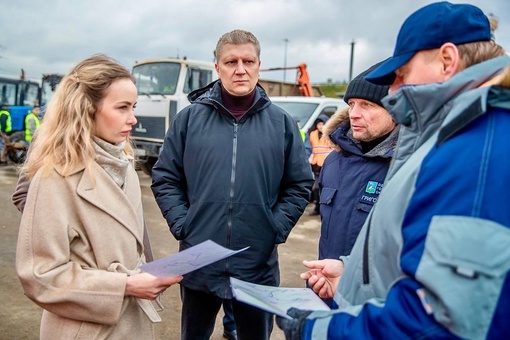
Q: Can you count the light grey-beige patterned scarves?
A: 1